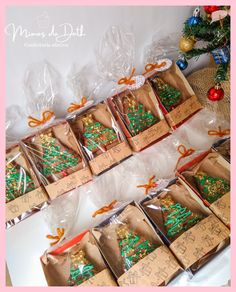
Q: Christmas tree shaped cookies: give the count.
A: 9